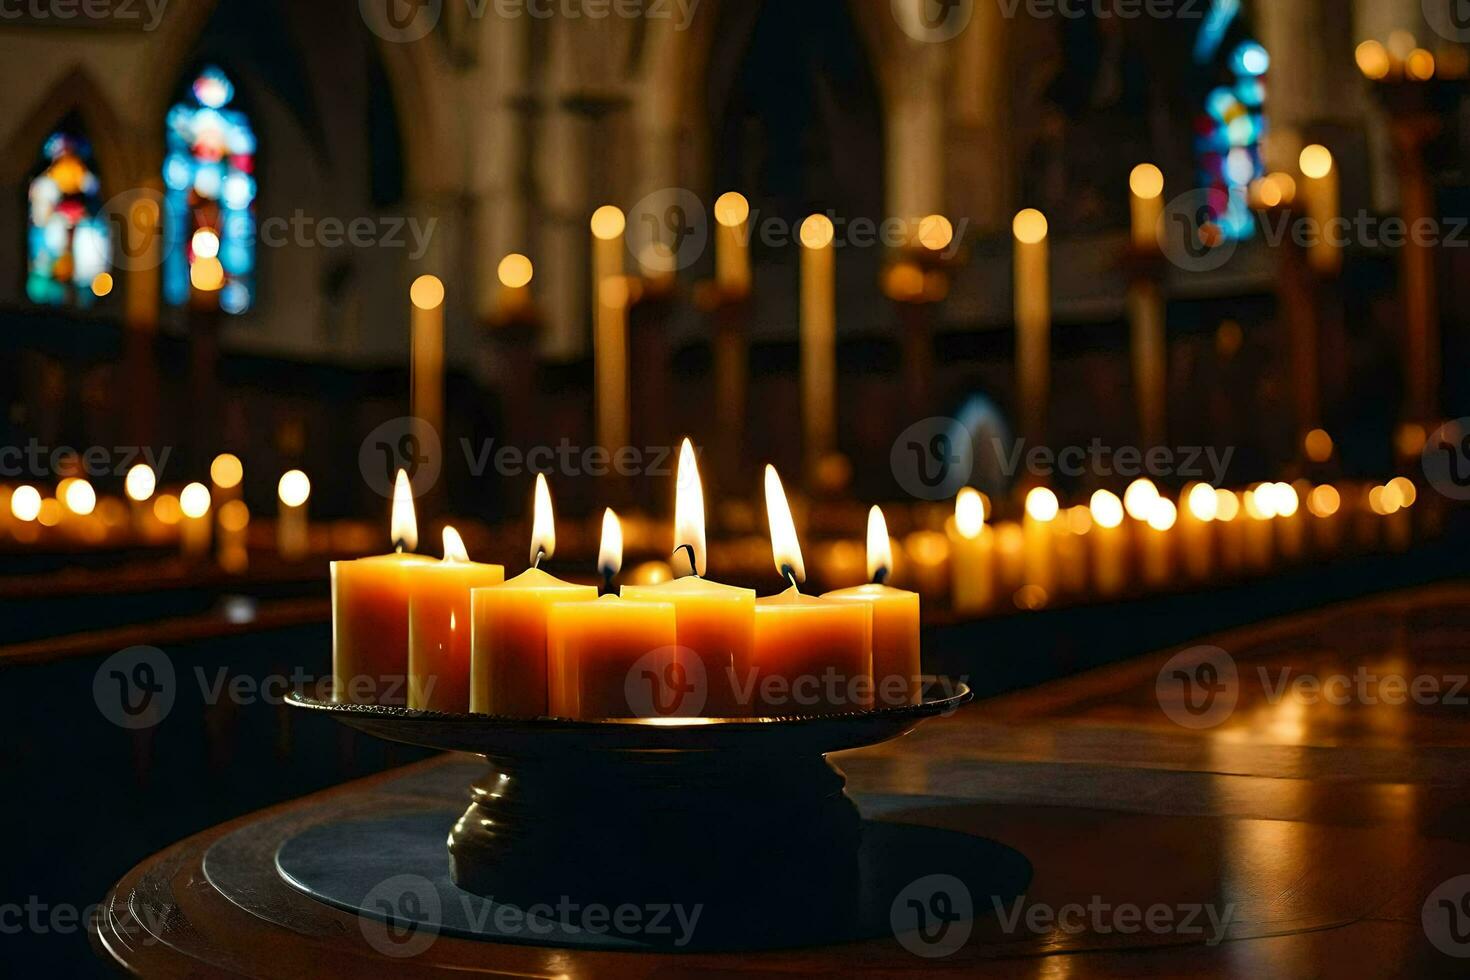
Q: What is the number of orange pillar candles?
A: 7